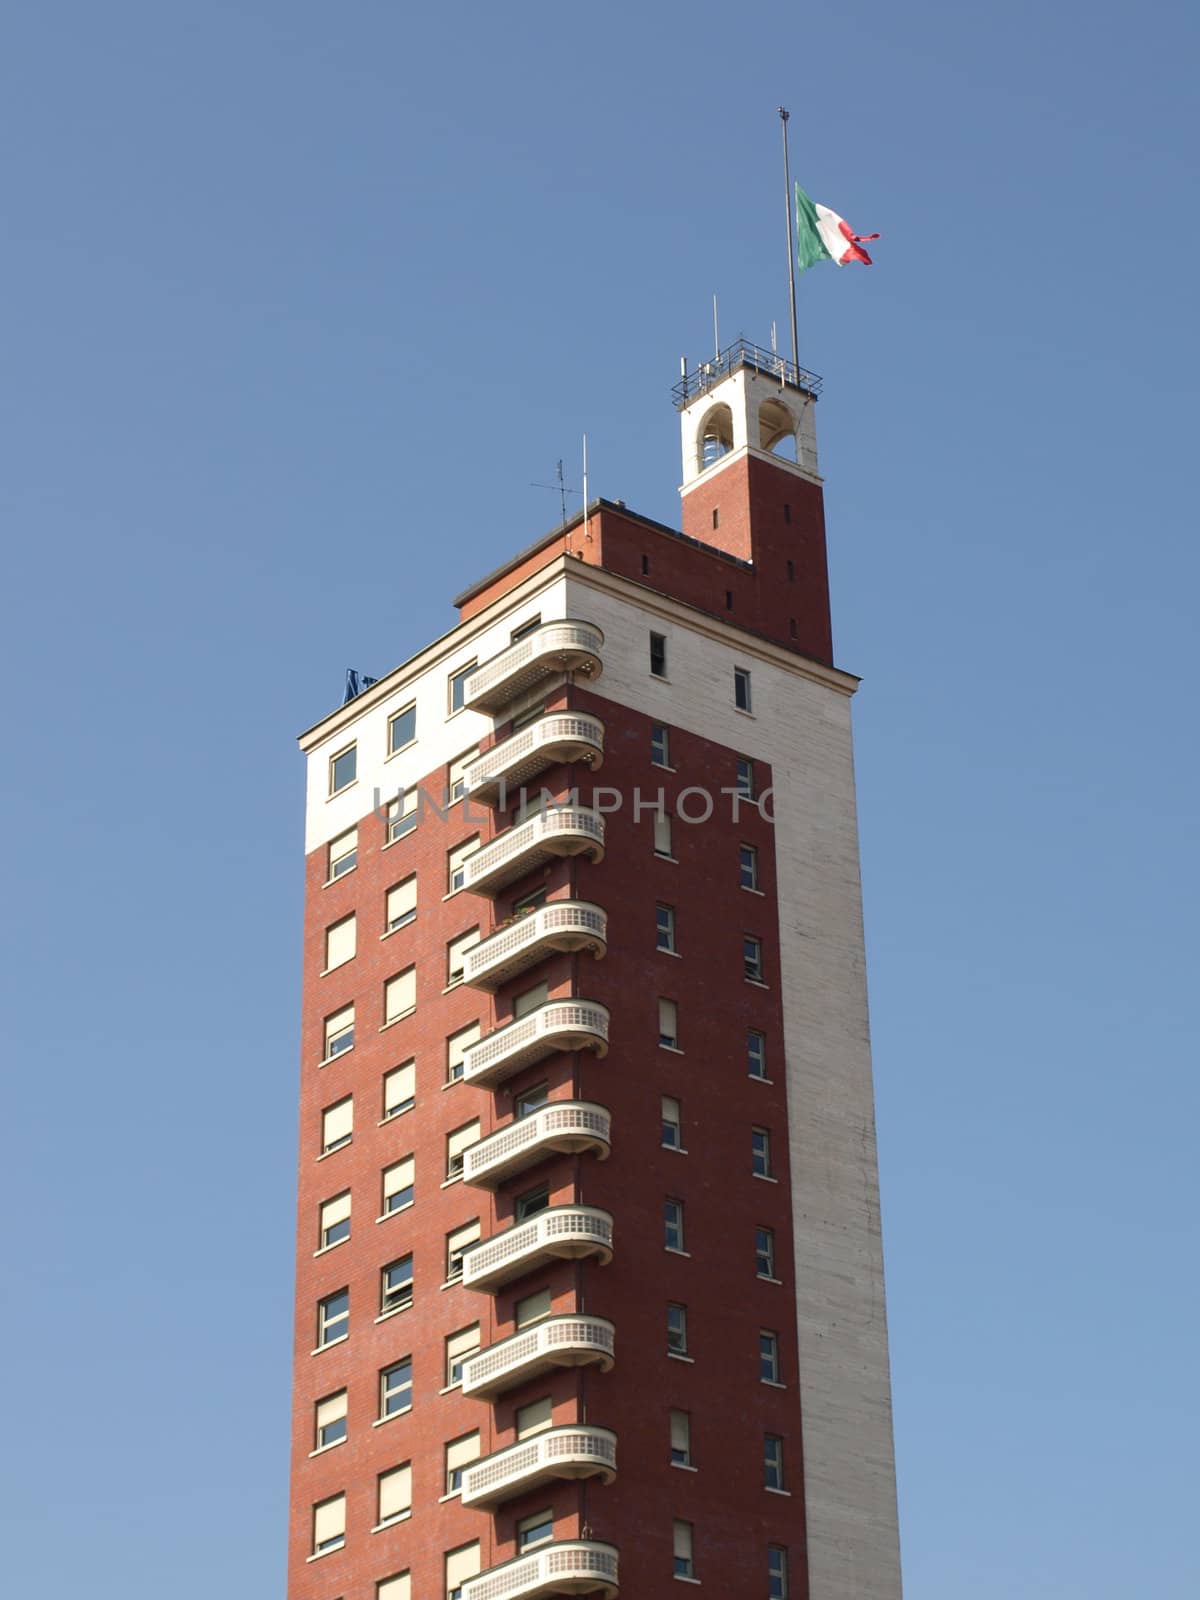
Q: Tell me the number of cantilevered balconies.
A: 10